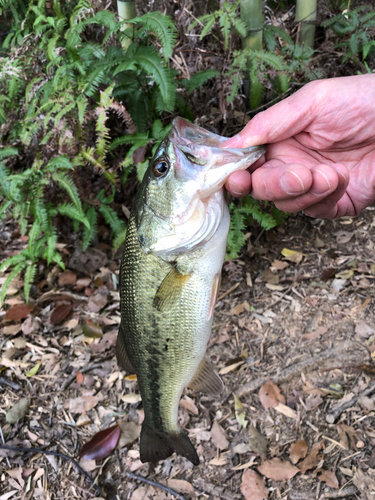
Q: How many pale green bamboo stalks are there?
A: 3